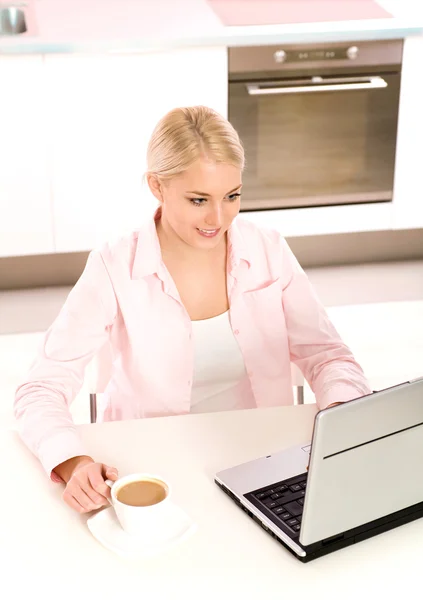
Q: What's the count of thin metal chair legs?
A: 2